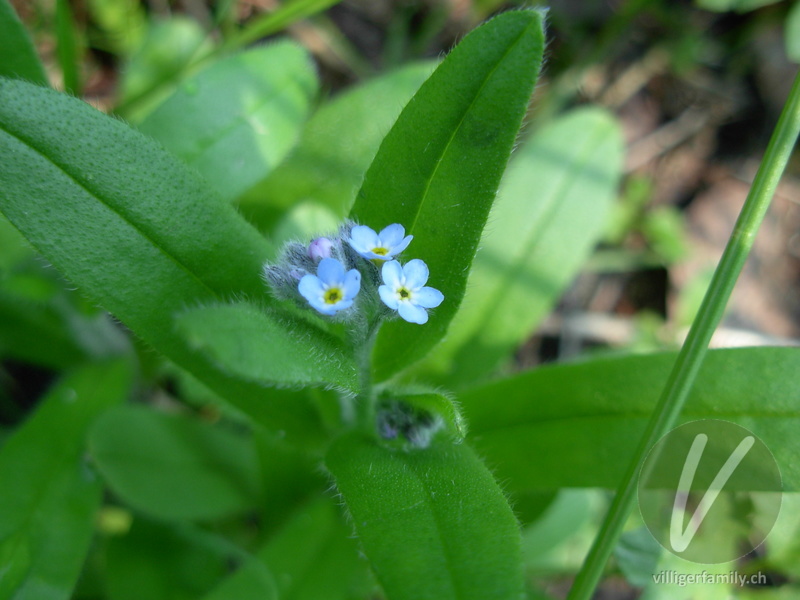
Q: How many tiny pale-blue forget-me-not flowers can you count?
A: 3